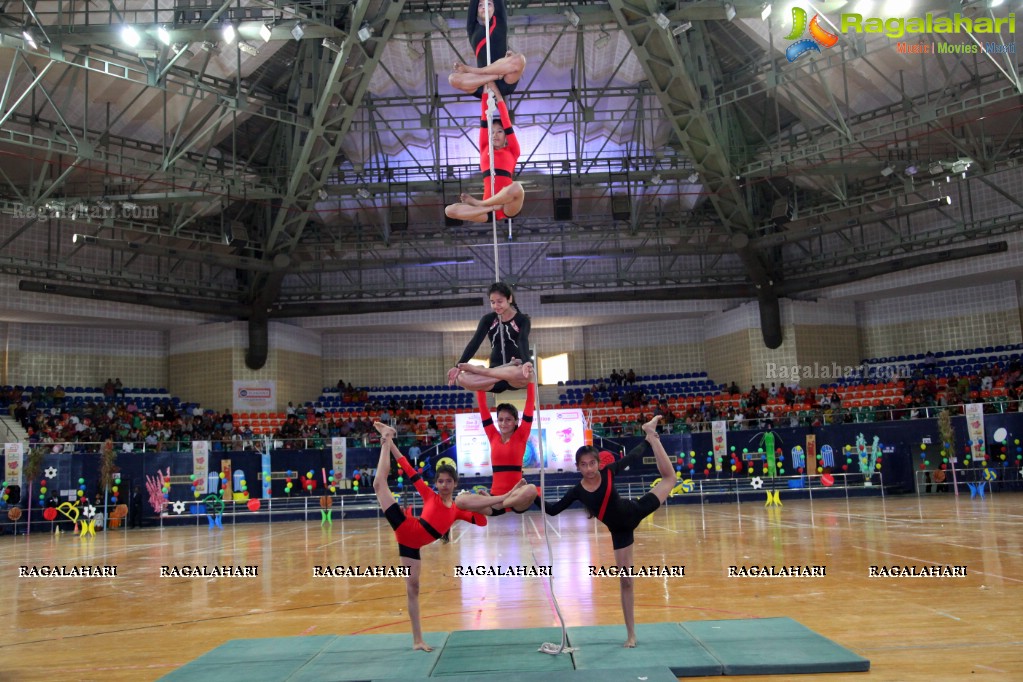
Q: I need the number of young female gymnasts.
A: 6